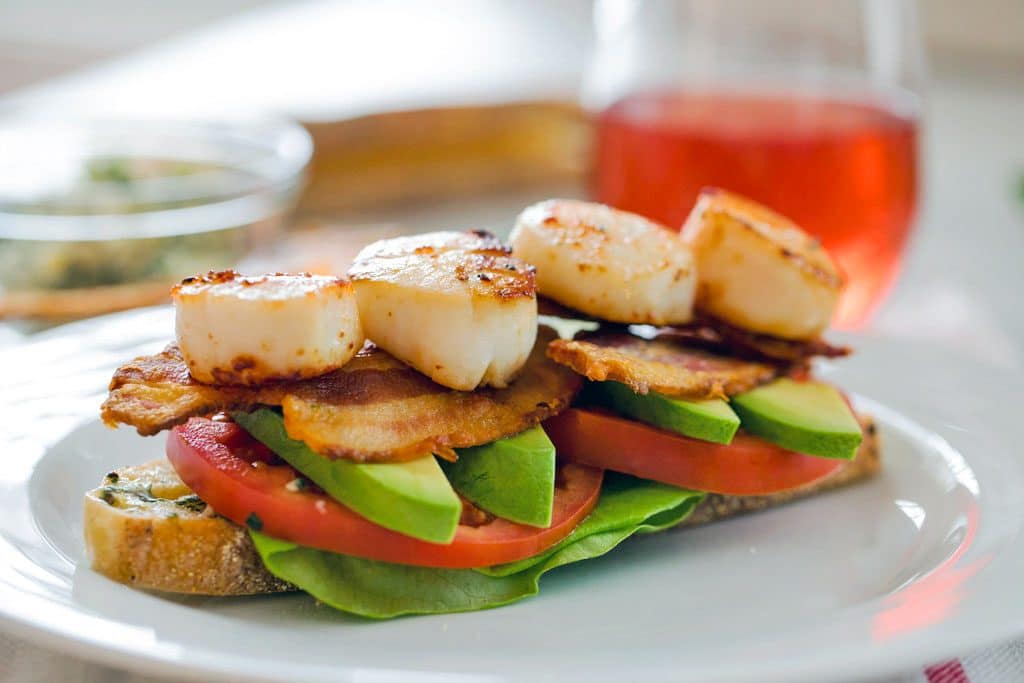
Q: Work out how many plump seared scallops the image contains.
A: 4